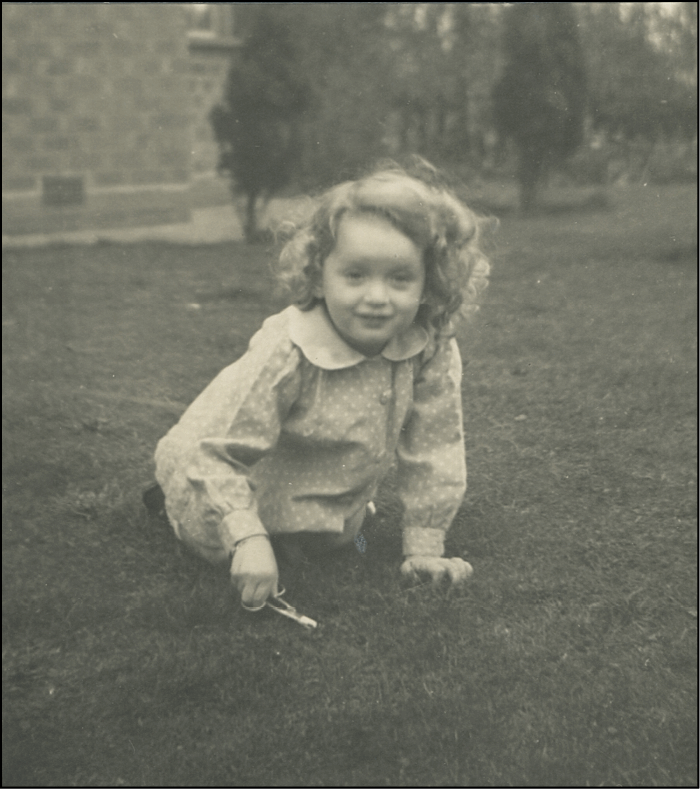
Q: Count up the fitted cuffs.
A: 2